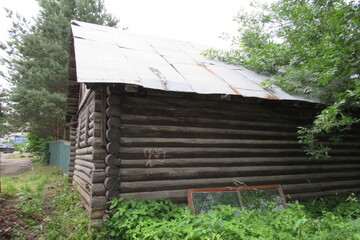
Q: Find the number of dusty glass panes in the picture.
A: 2